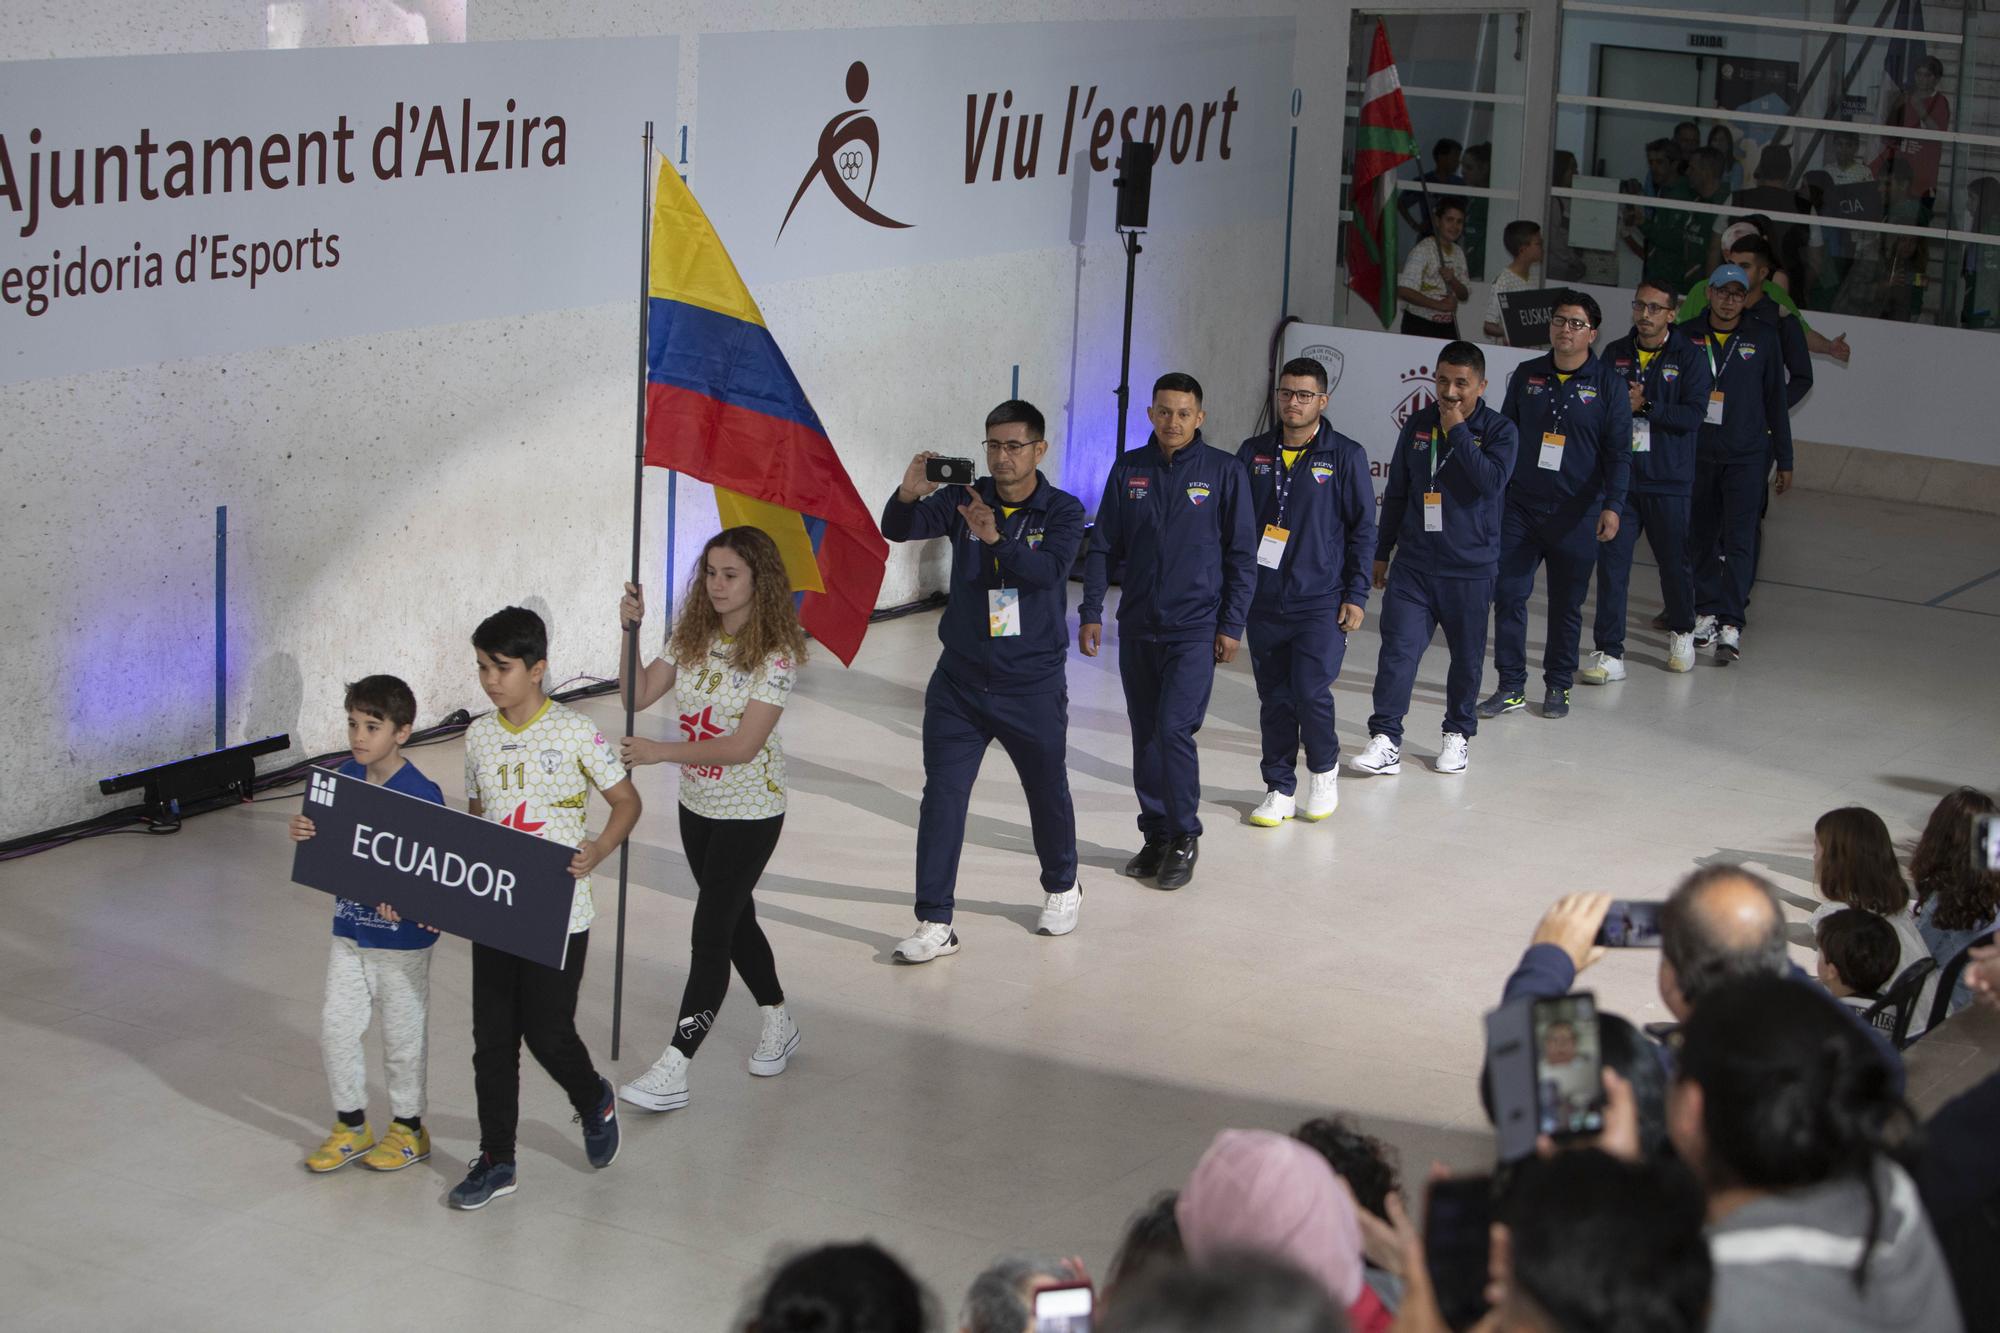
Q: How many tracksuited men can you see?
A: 8